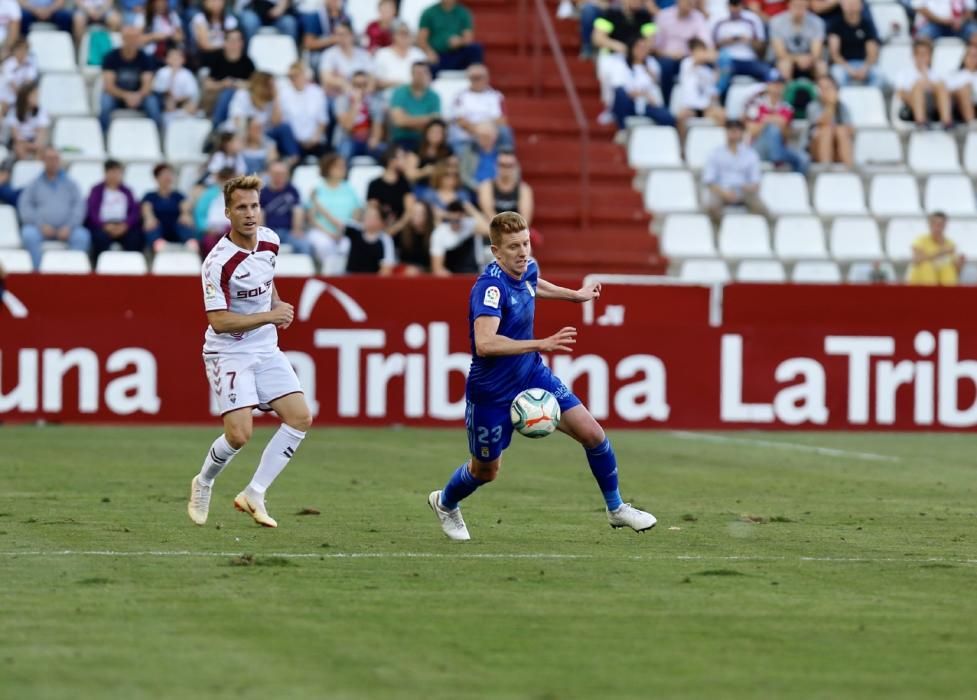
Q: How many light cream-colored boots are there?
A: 2